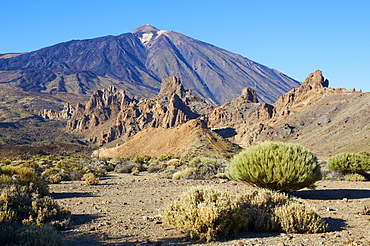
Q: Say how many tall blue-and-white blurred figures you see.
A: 0